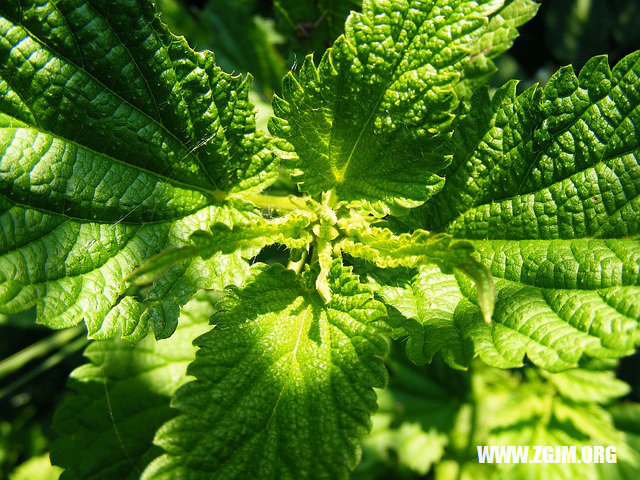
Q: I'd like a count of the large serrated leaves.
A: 4